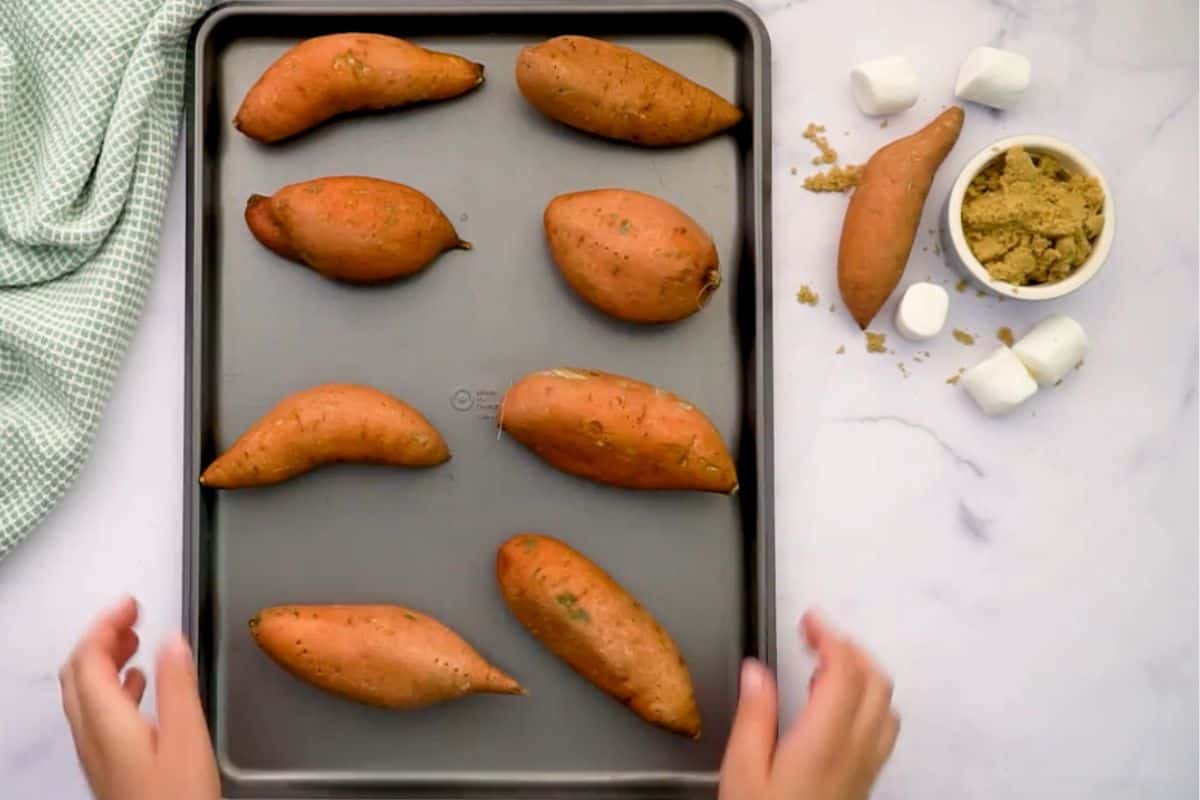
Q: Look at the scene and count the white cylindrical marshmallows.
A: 5